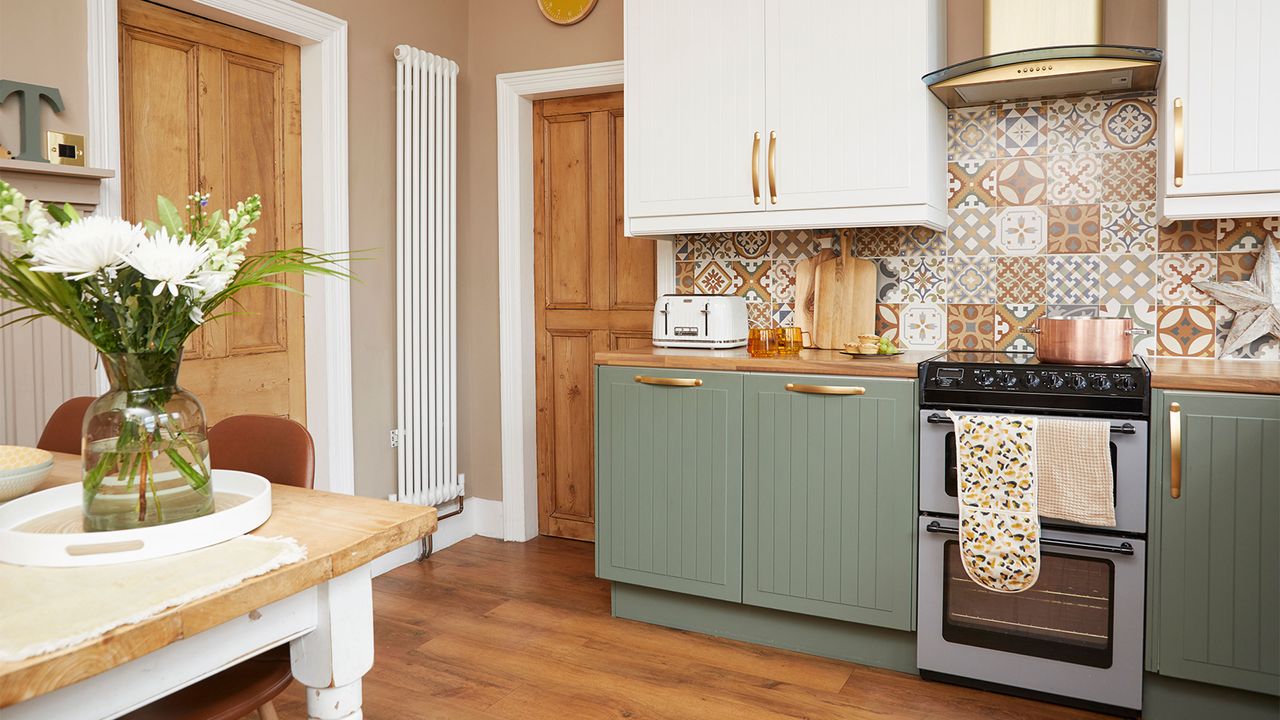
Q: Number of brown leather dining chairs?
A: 2